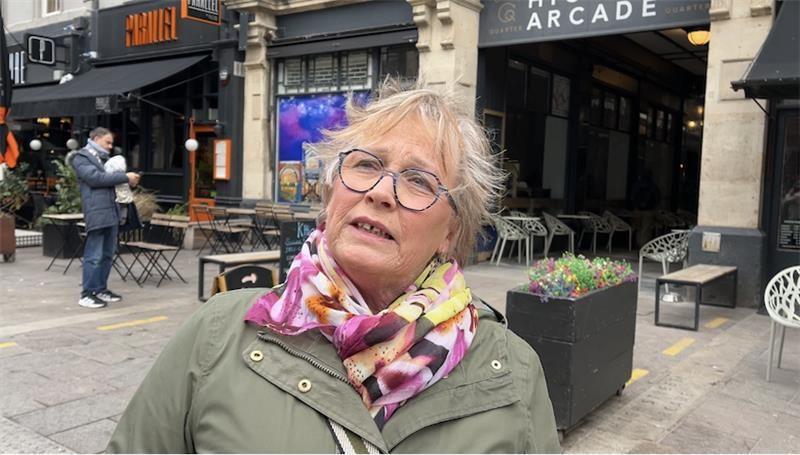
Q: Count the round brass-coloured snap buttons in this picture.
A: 3